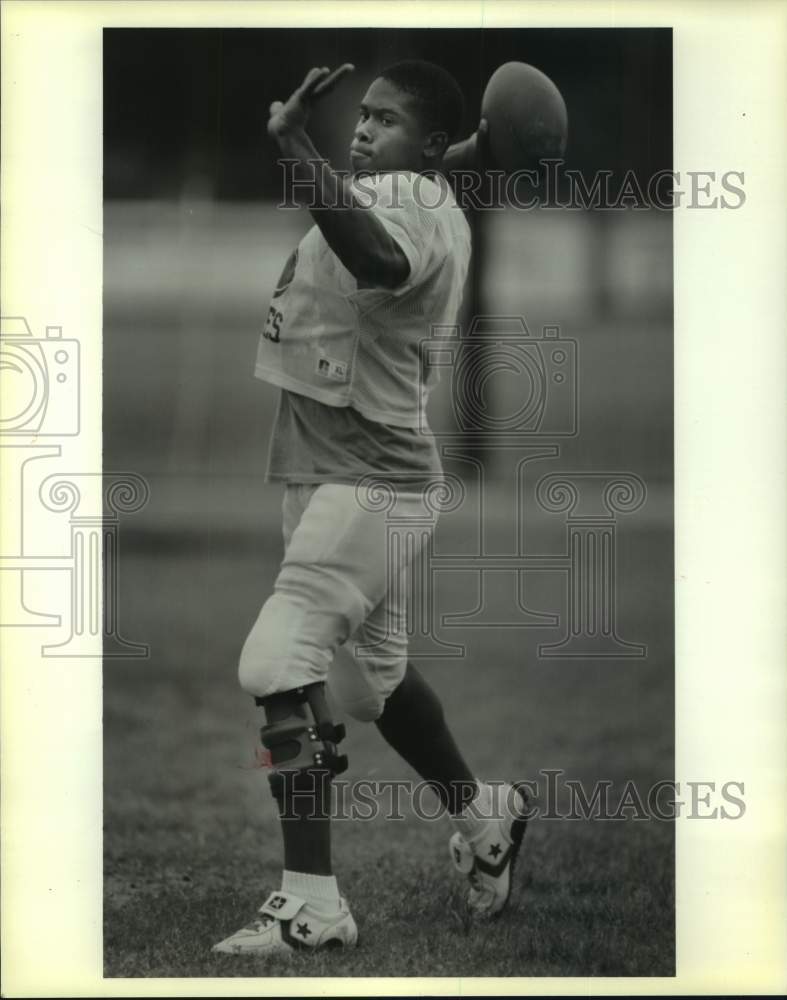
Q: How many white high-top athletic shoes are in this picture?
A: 2